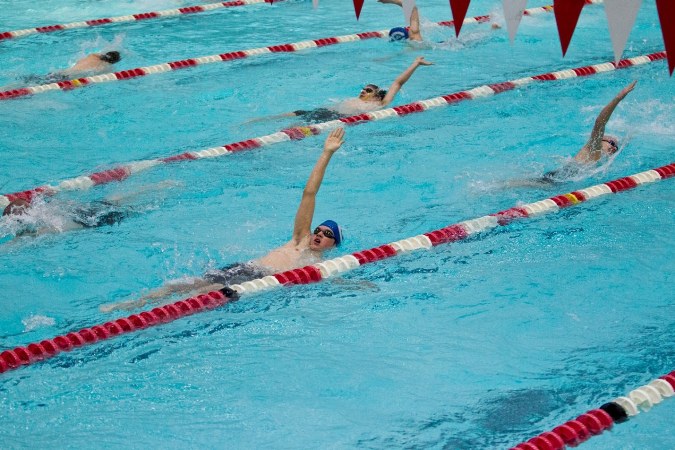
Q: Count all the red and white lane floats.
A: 5